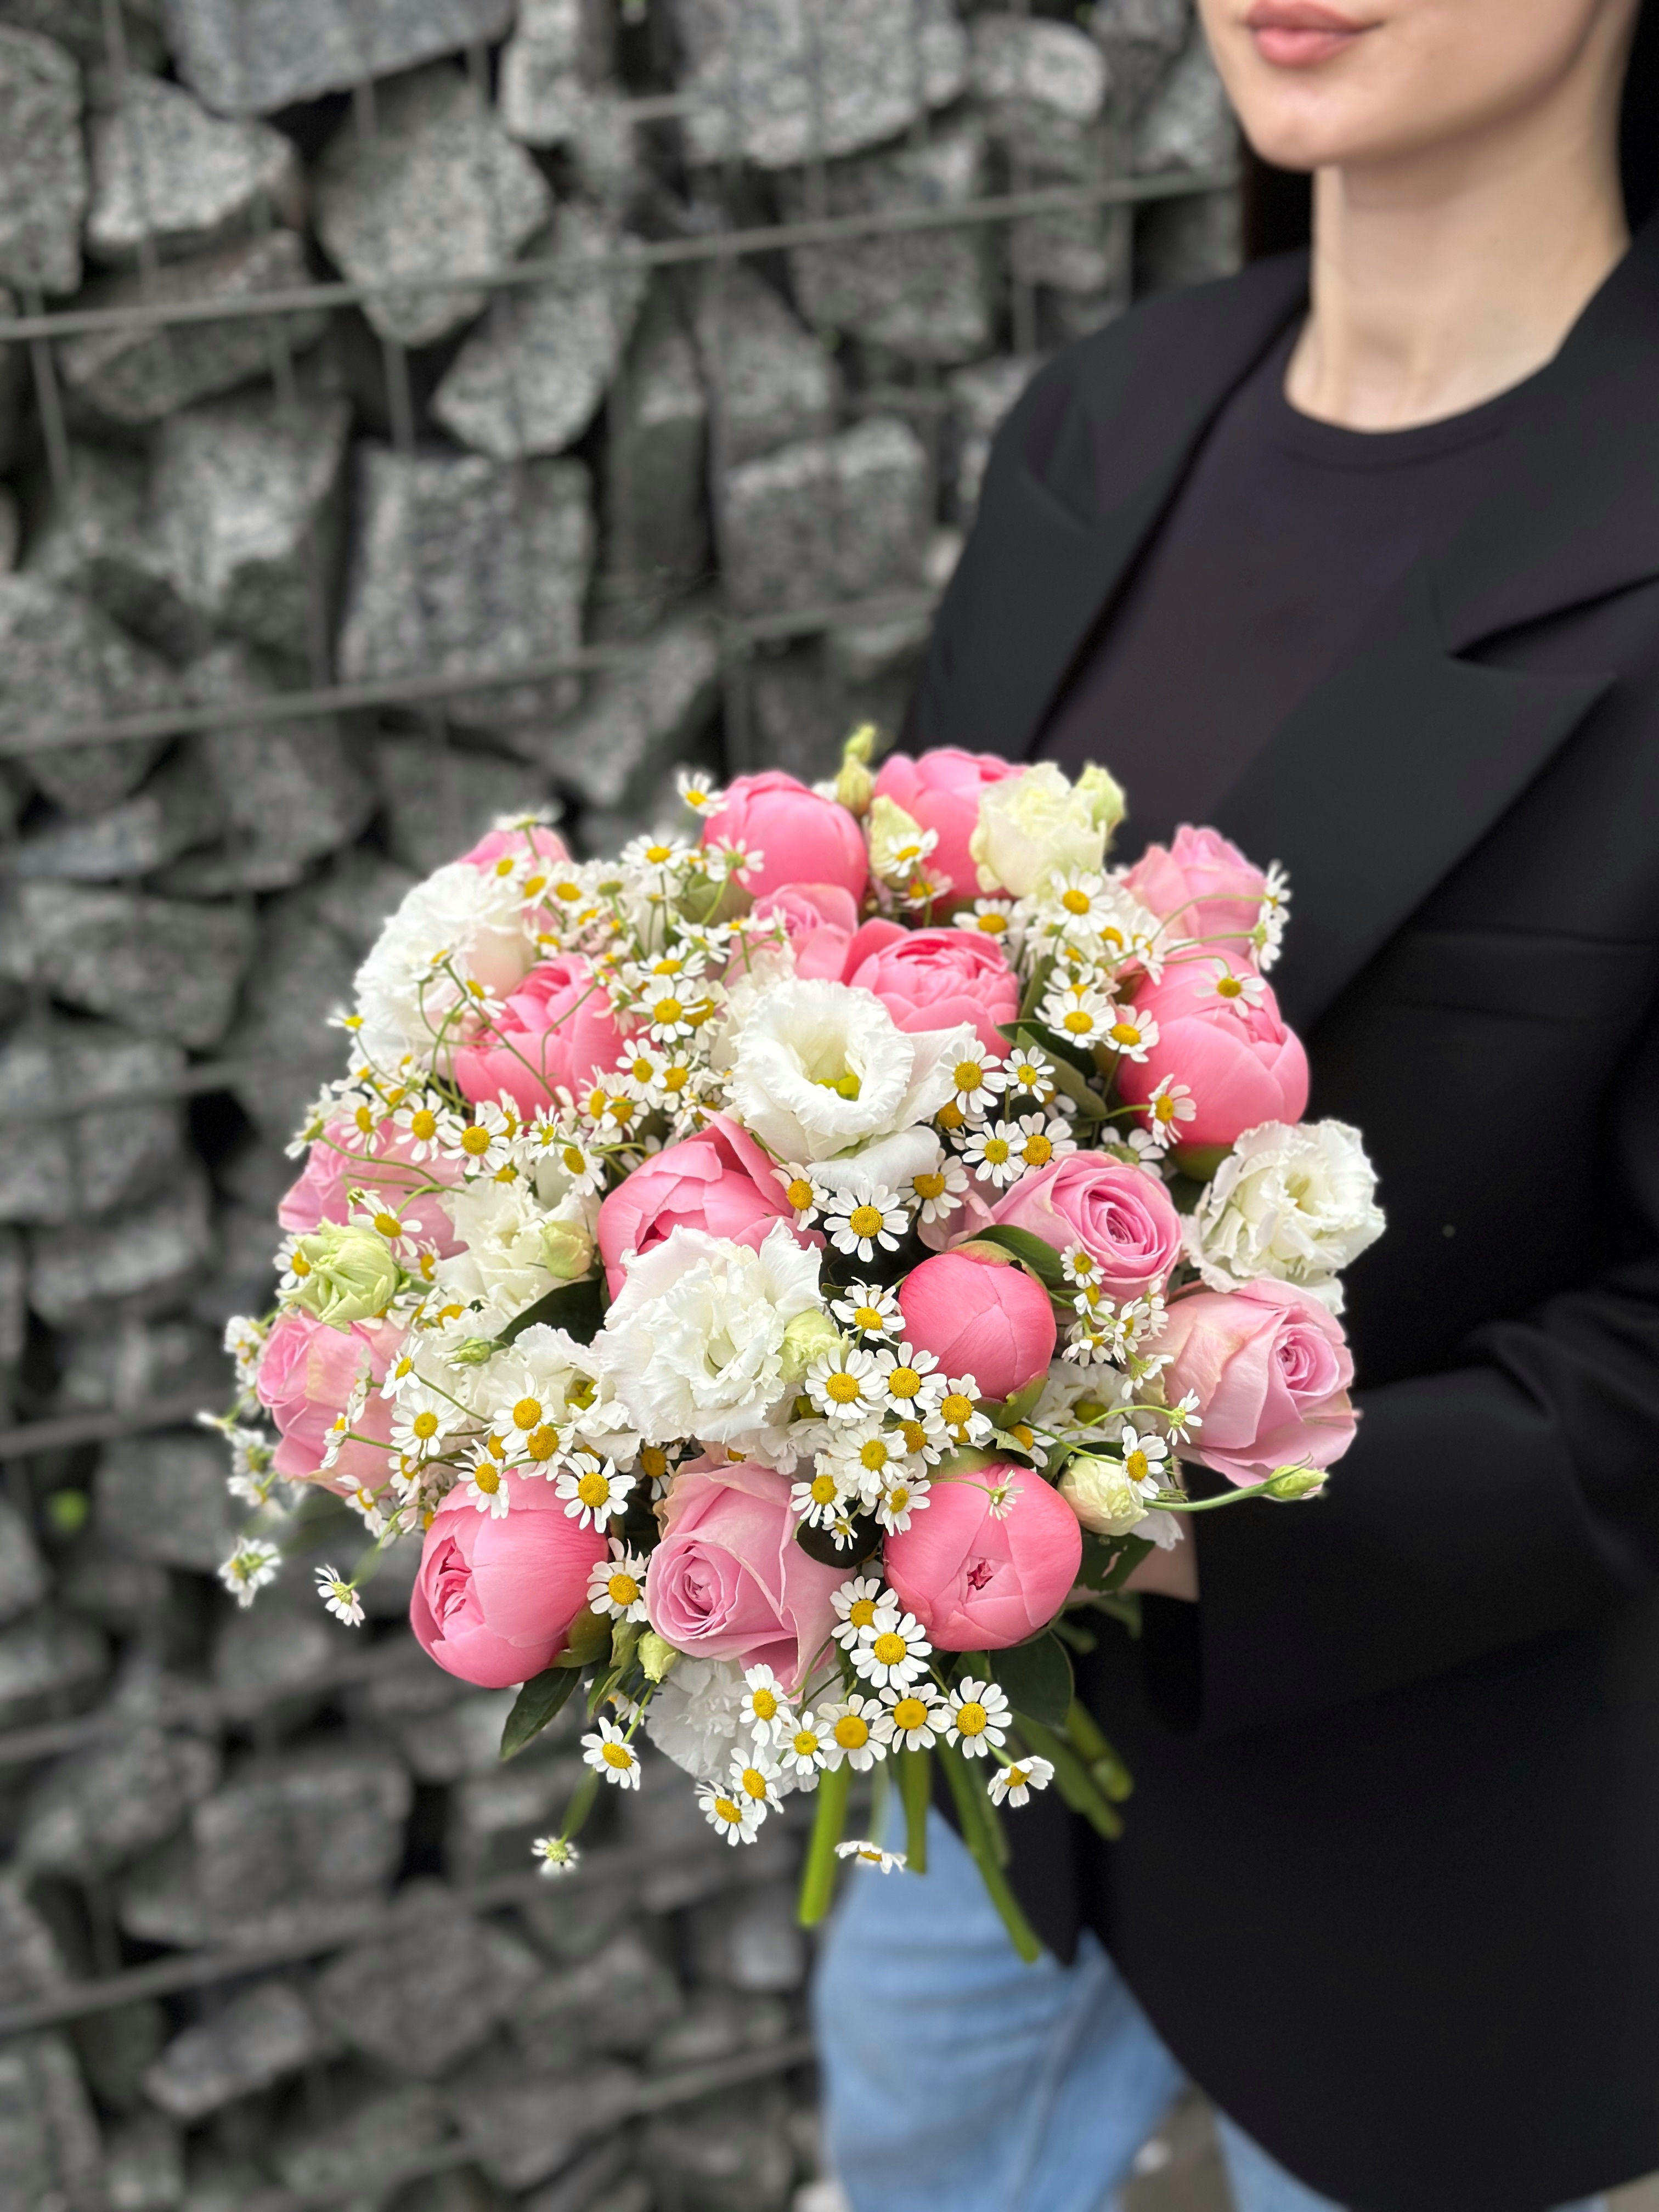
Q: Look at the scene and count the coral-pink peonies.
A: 9